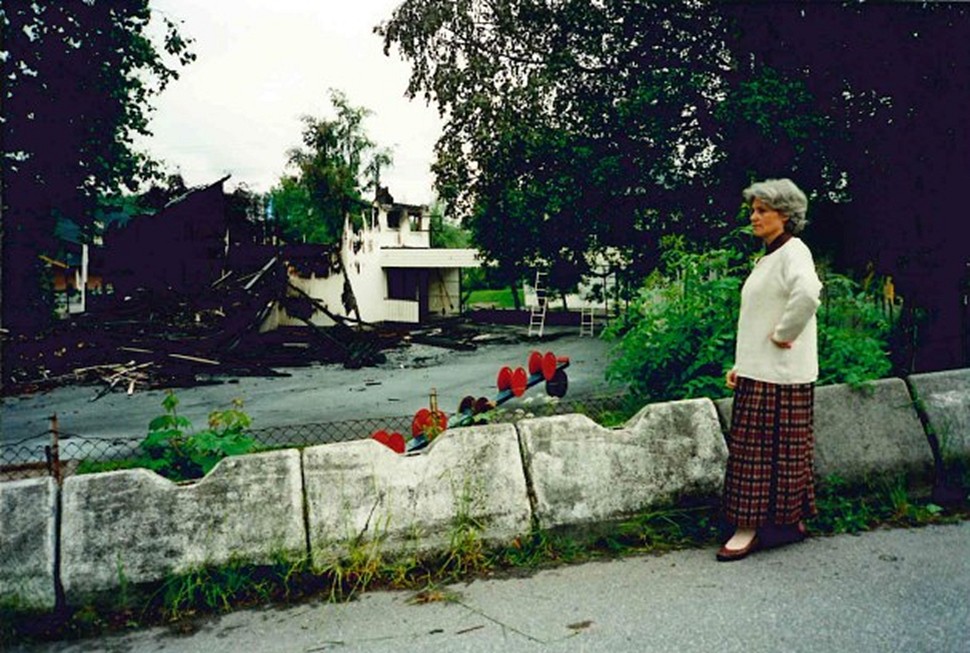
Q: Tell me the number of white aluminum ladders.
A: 2